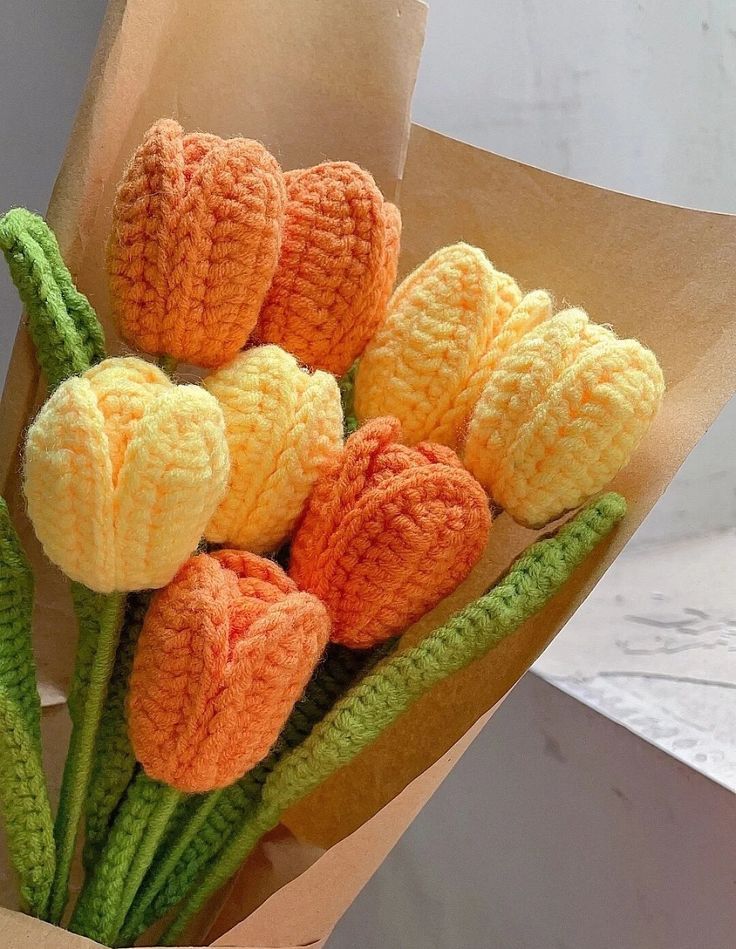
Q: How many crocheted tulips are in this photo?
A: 8